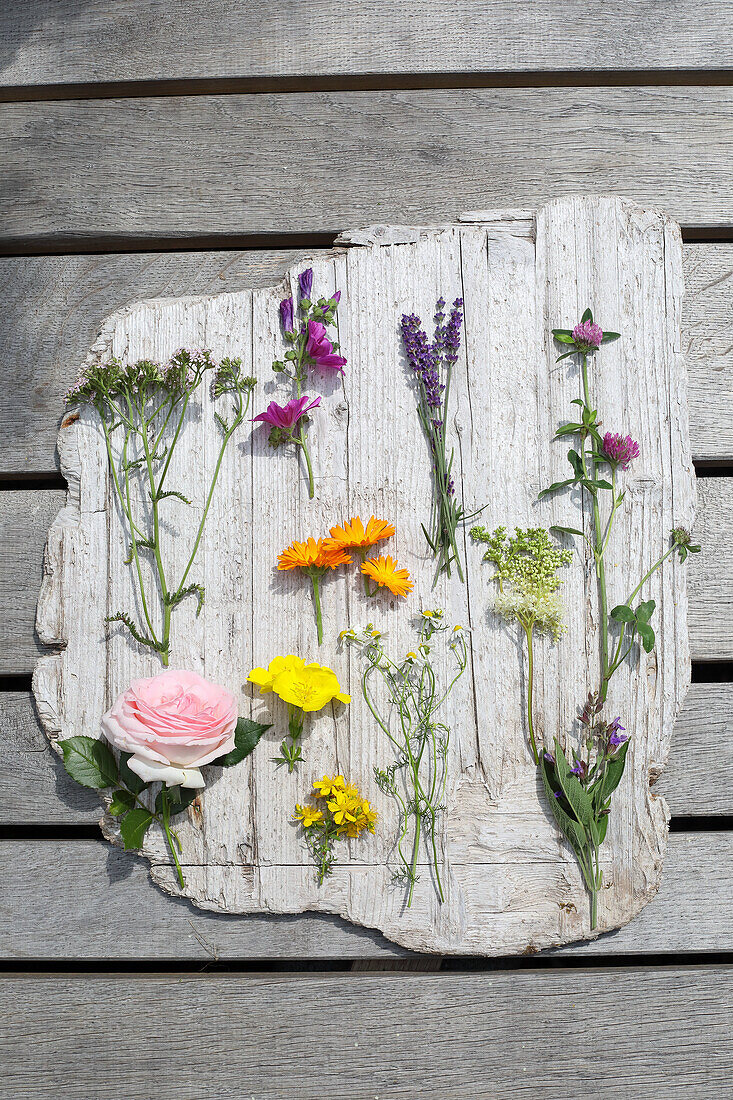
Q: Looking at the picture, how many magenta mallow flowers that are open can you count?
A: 2